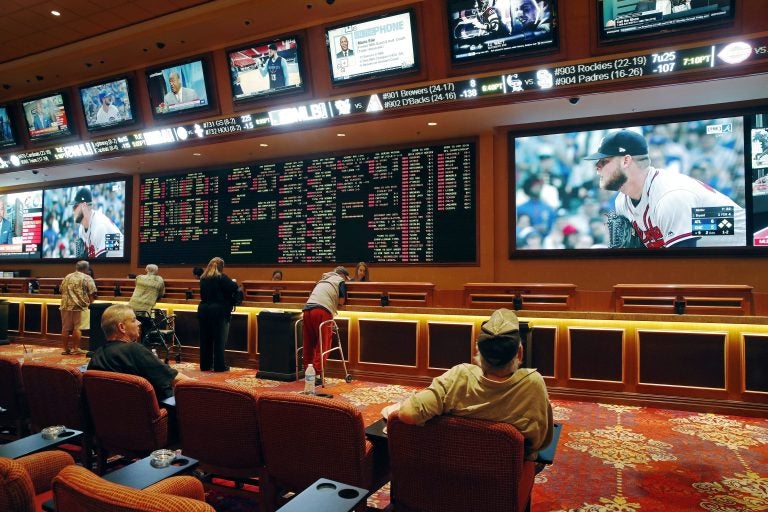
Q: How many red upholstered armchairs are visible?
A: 8